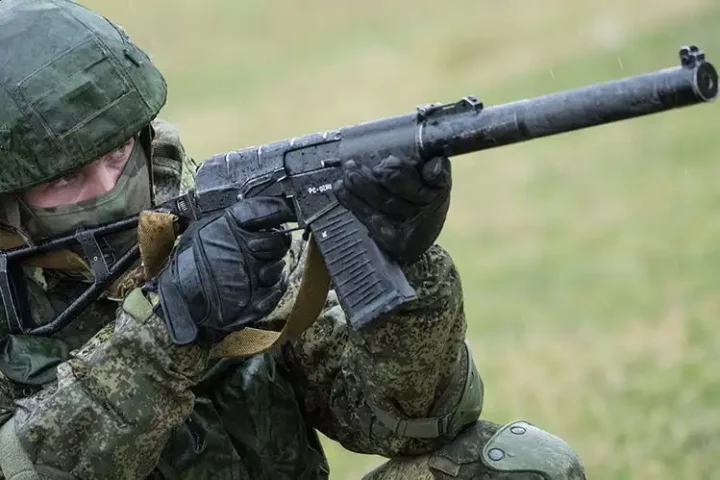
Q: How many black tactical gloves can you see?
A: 2